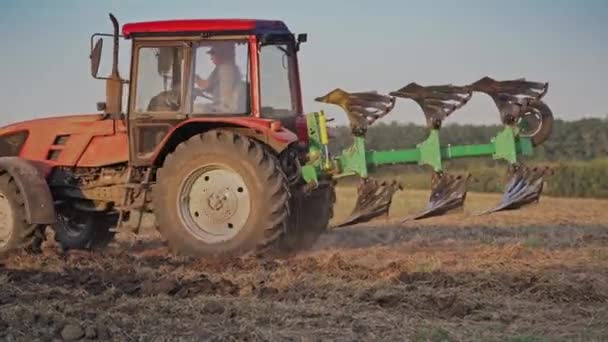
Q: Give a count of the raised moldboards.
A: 3